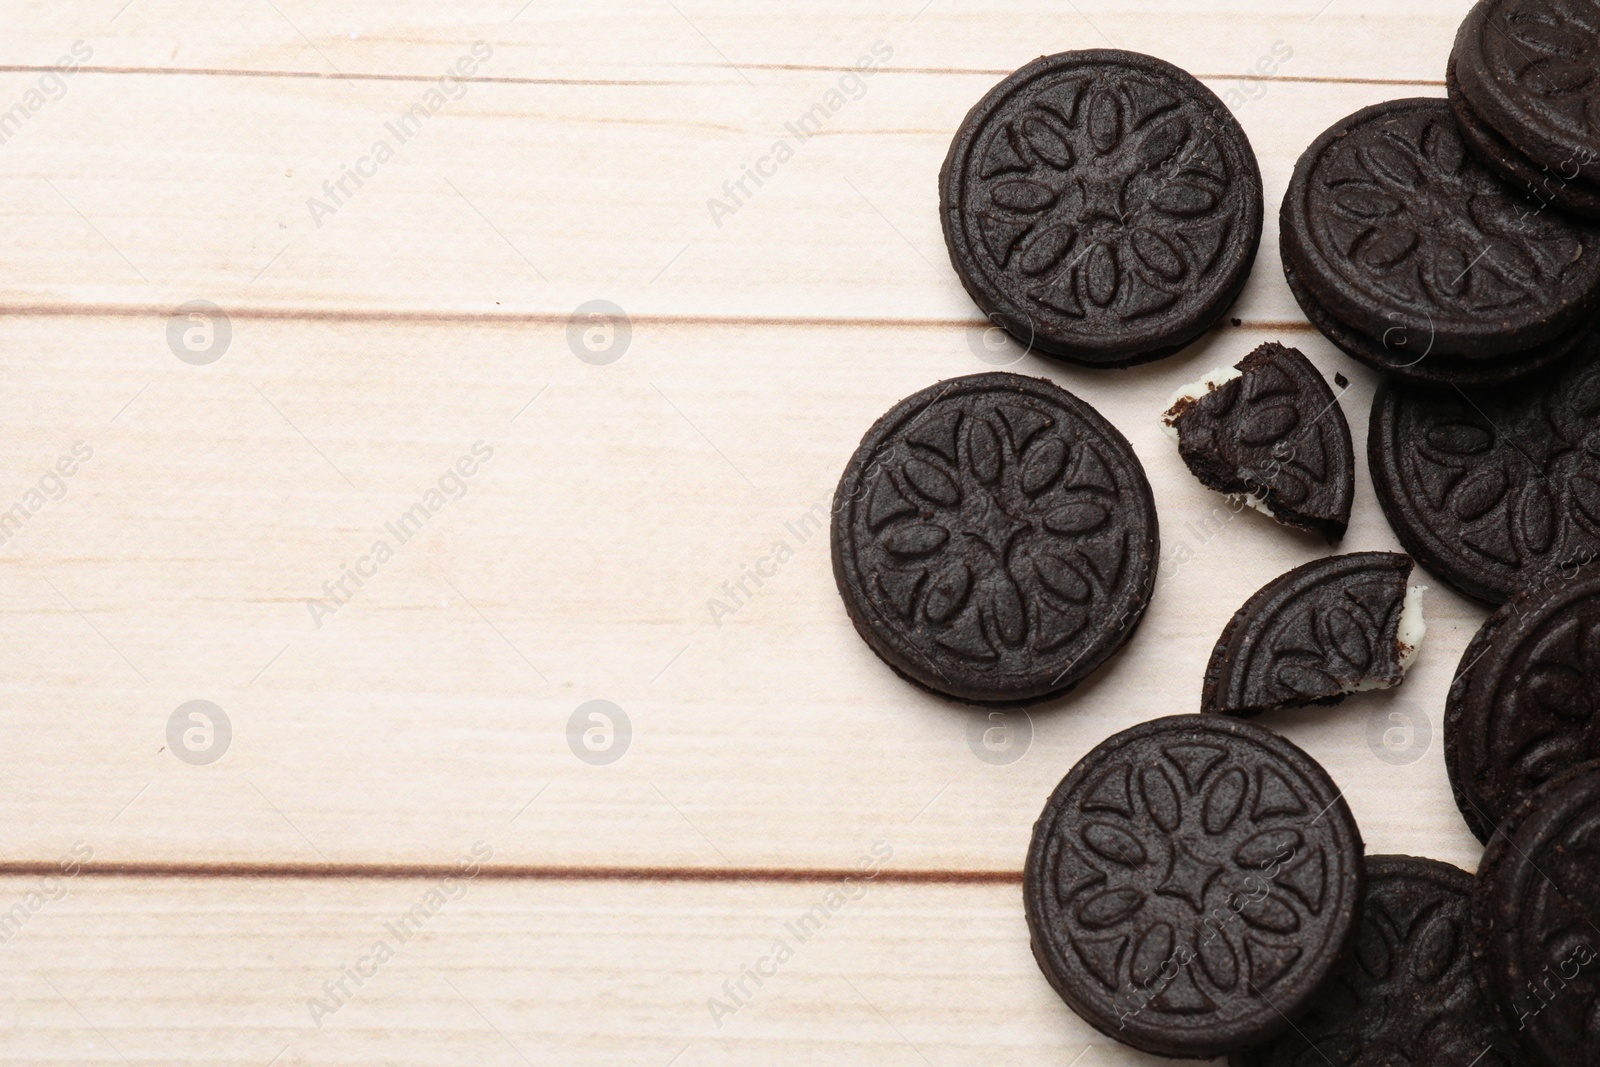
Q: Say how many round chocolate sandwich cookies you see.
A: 9